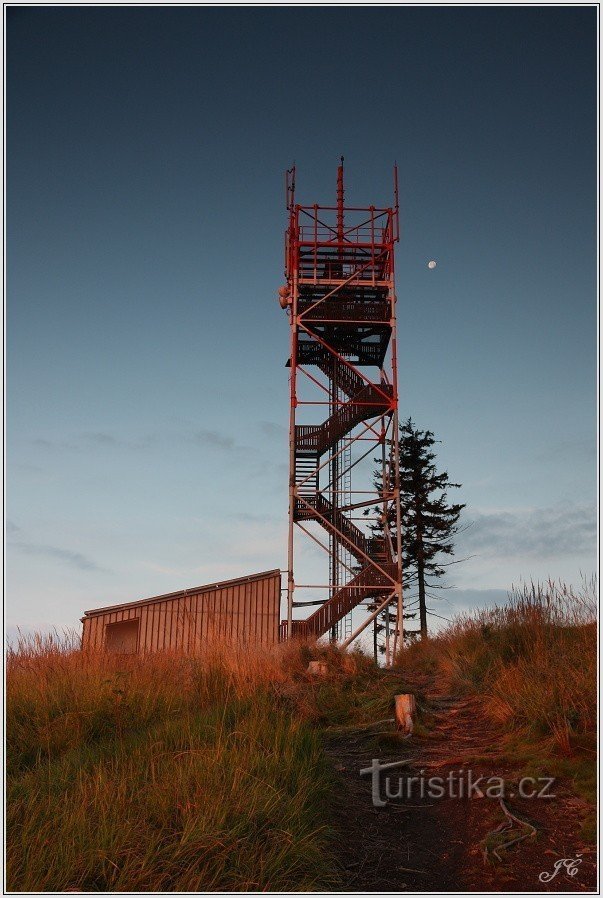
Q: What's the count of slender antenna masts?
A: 3